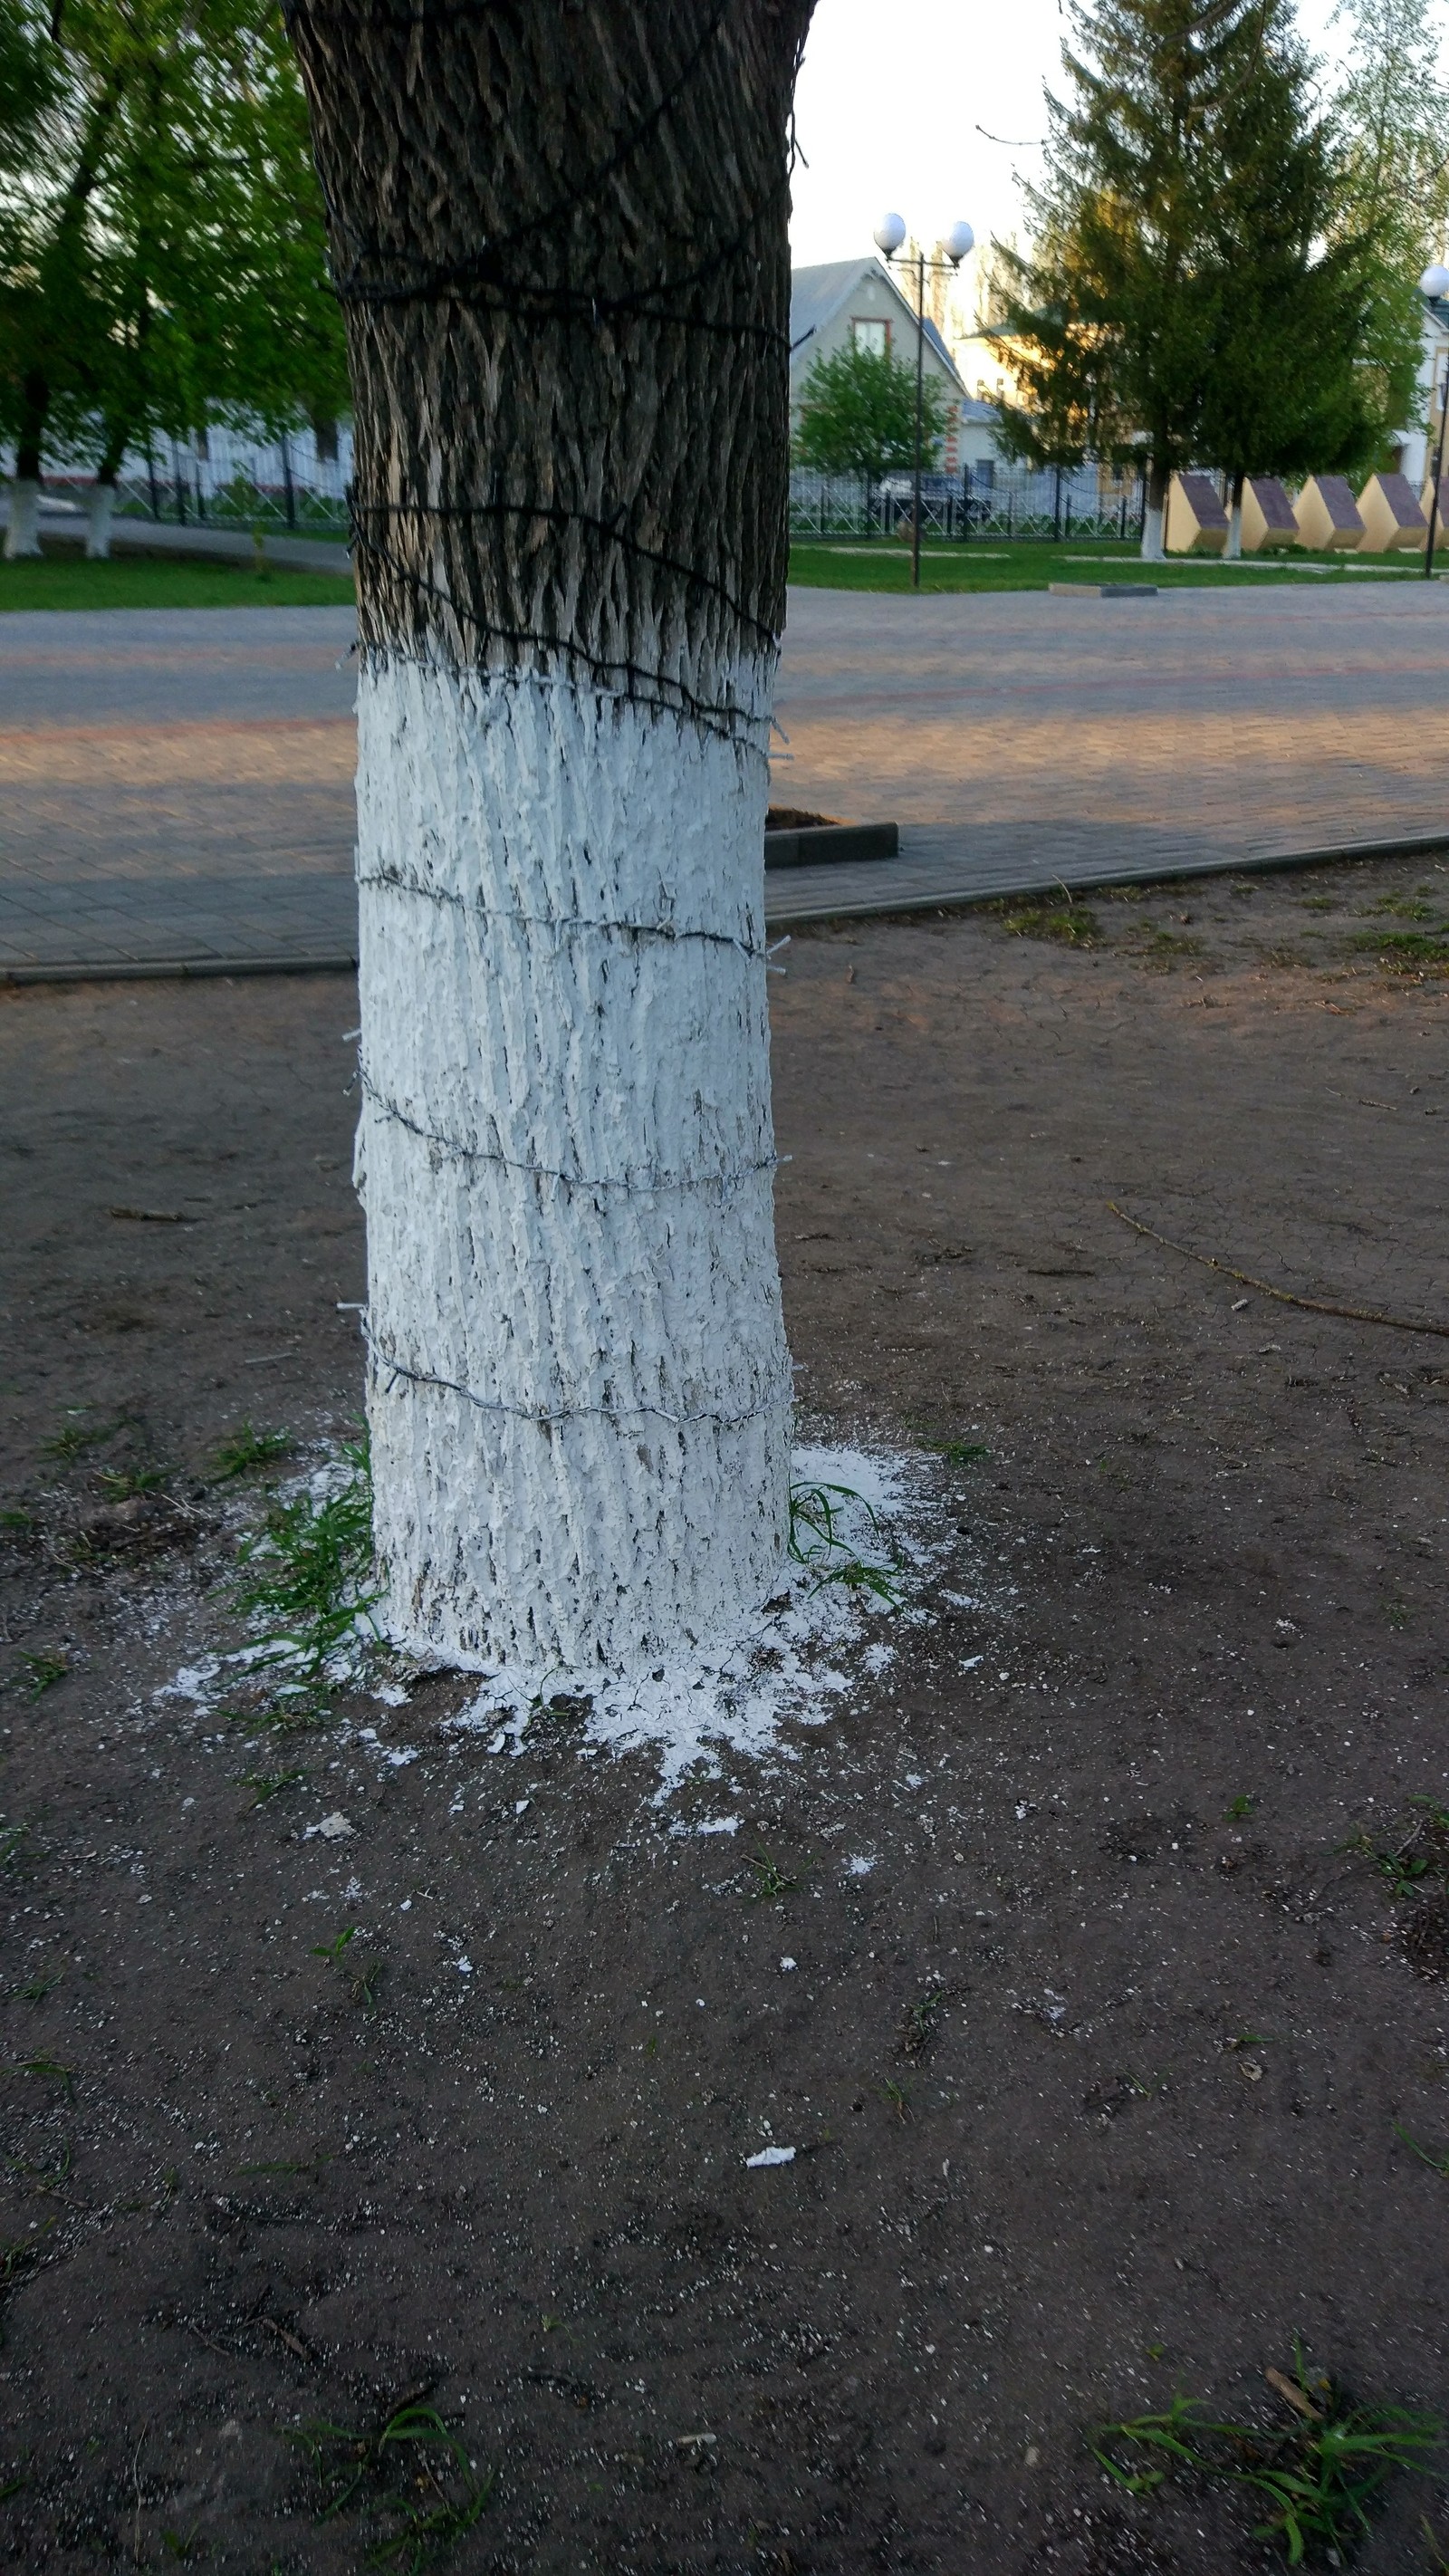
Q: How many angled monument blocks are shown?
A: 5